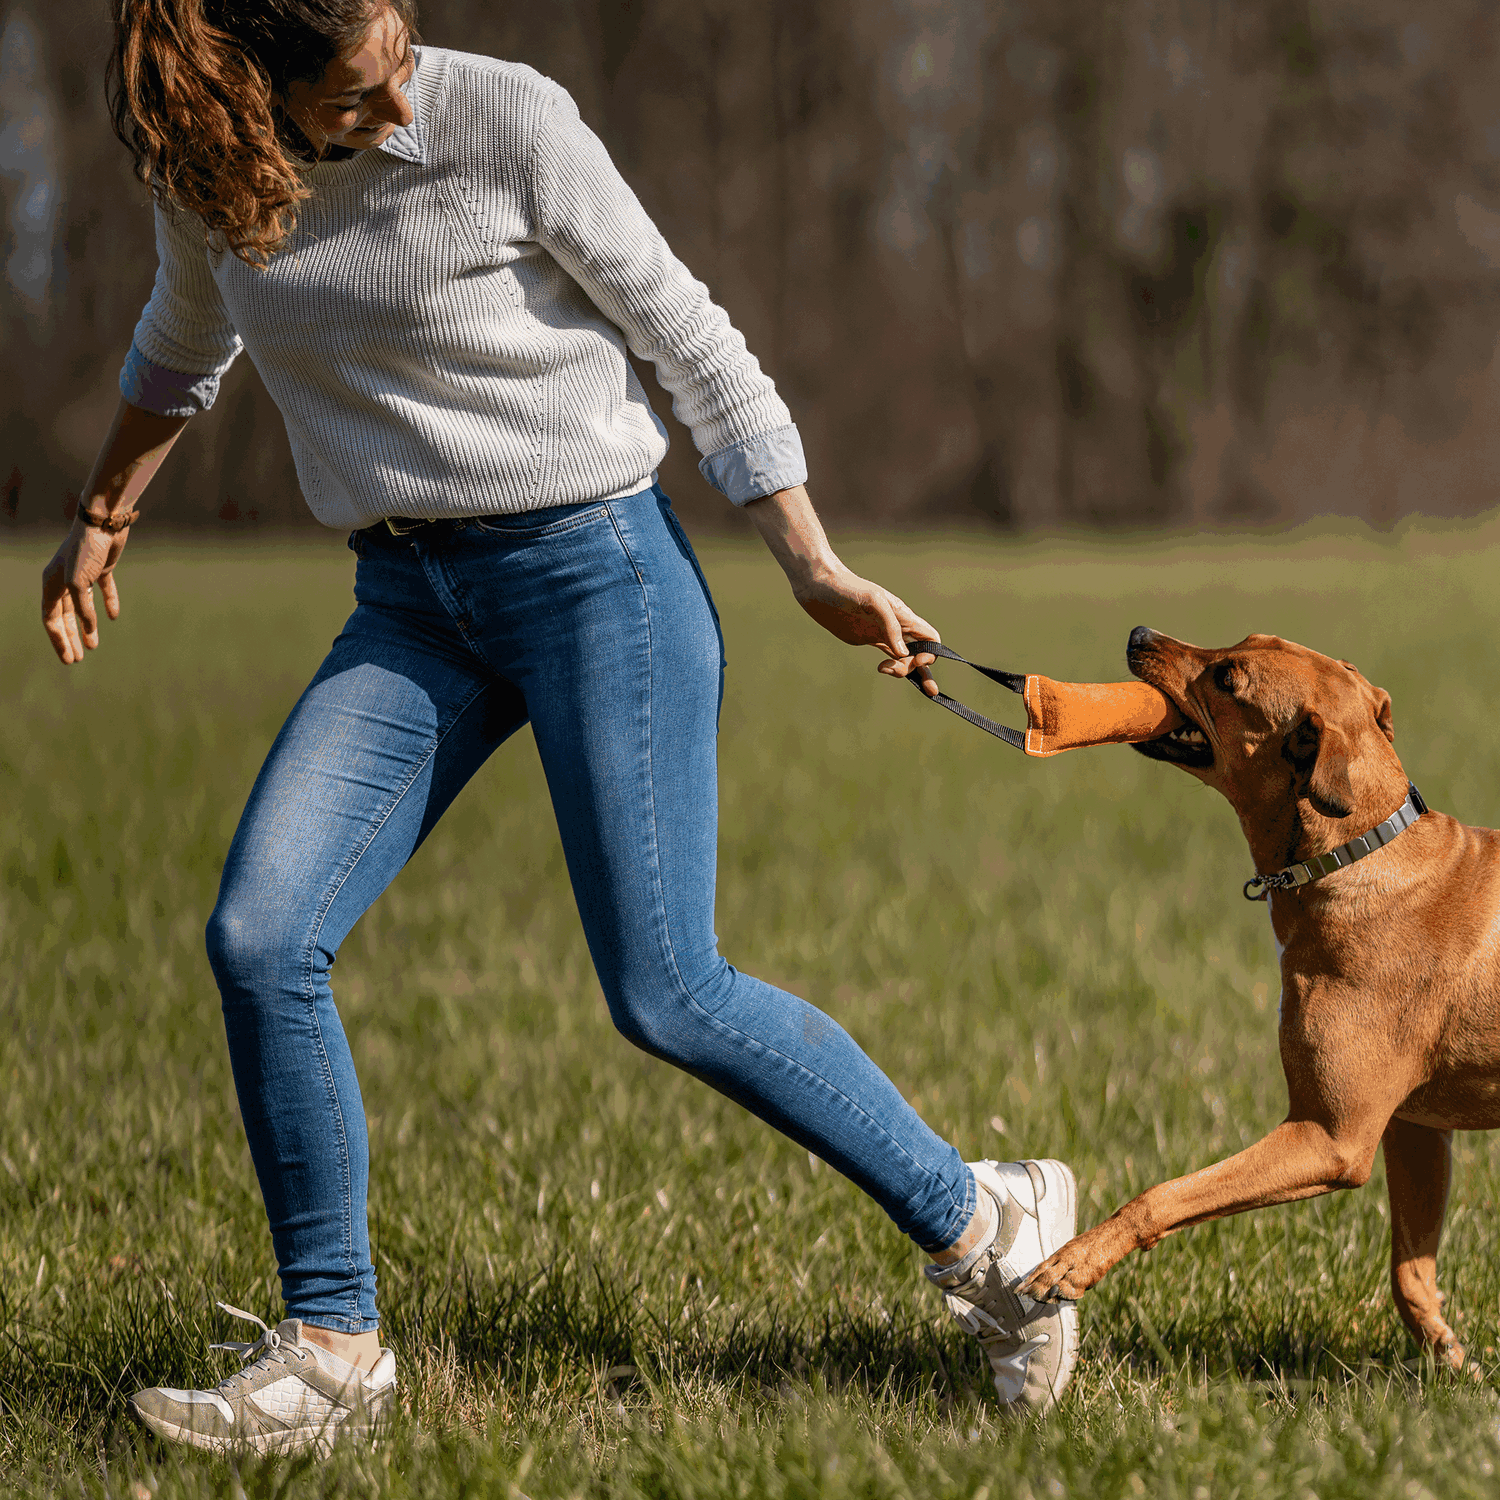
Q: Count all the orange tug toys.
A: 1